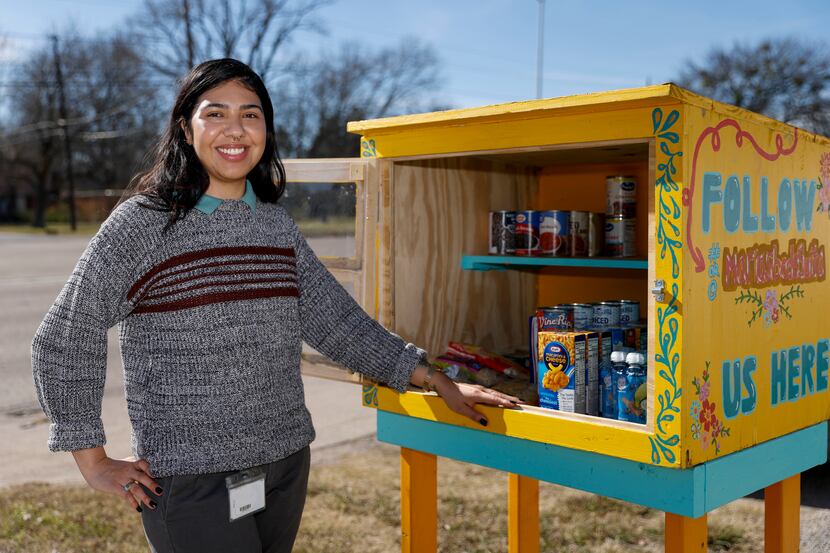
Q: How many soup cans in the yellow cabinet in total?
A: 11